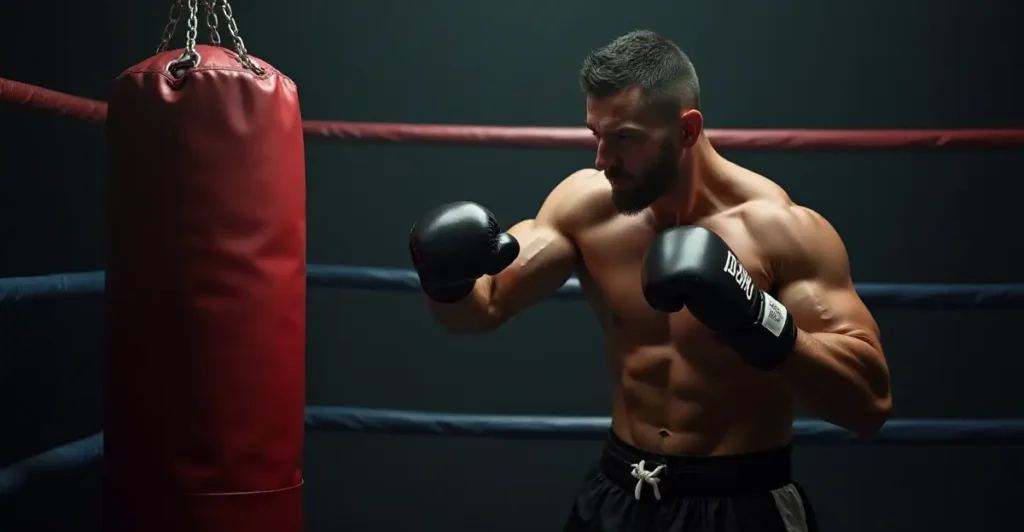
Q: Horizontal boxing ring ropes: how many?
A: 3